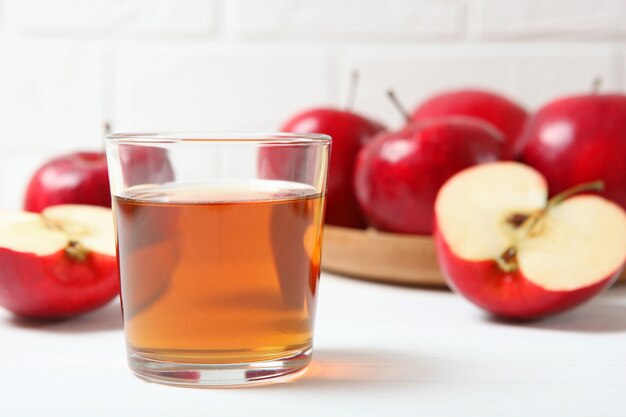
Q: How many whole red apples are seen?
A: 5